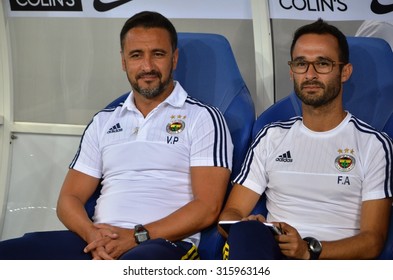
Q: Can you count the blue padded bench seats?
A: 2